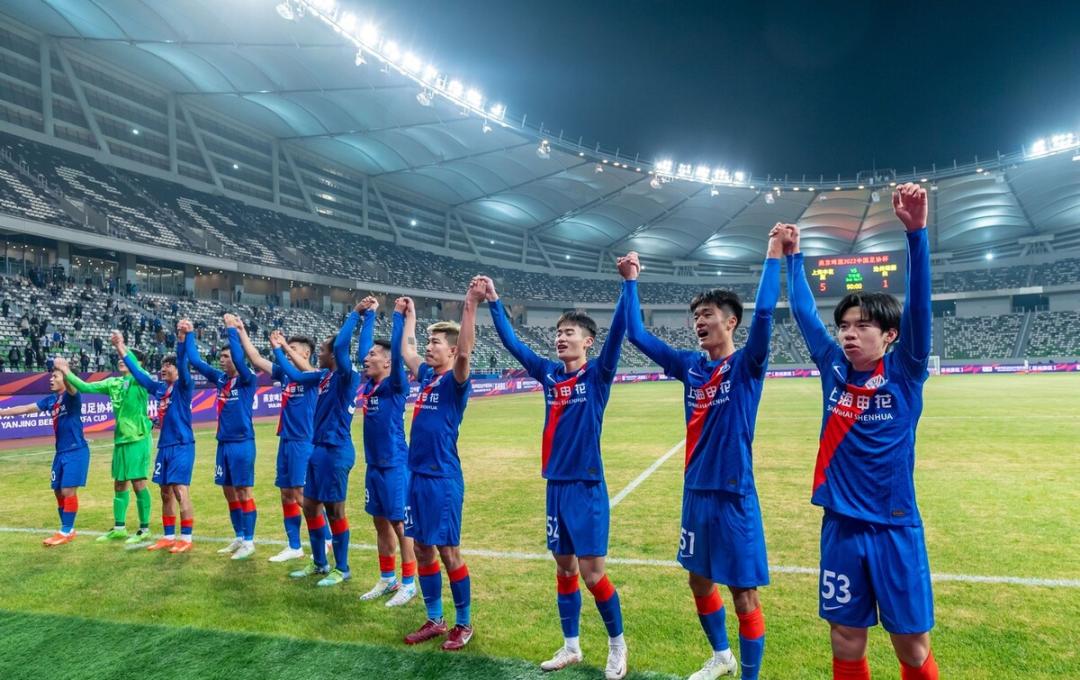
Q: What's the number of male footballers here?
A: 11